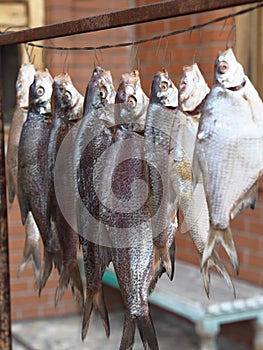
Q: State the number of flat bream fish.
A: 8